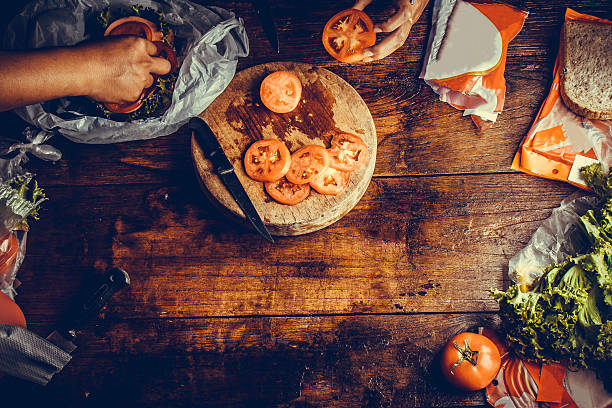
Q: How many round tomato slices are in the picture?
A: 7